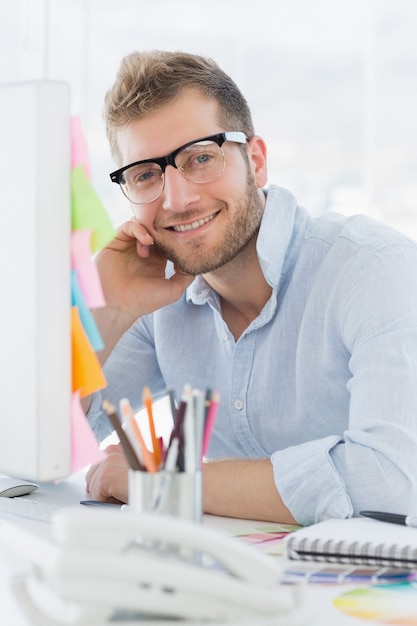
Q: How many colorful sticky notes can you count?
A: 6